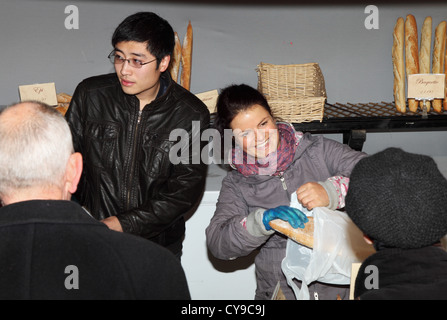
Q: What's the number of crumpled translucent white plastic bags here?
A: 1